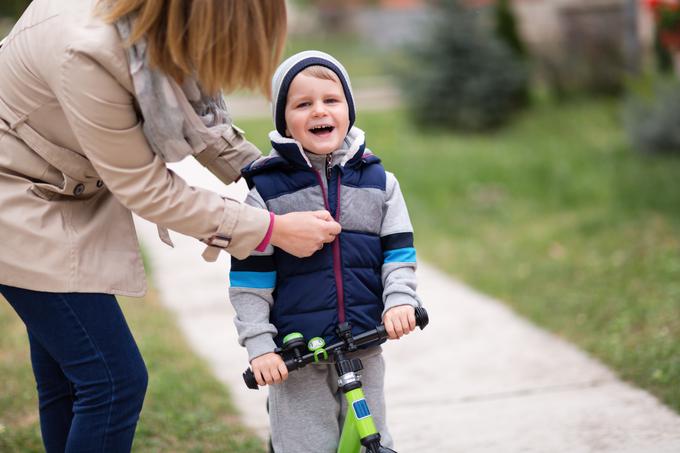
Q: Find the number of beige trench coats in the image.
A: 1